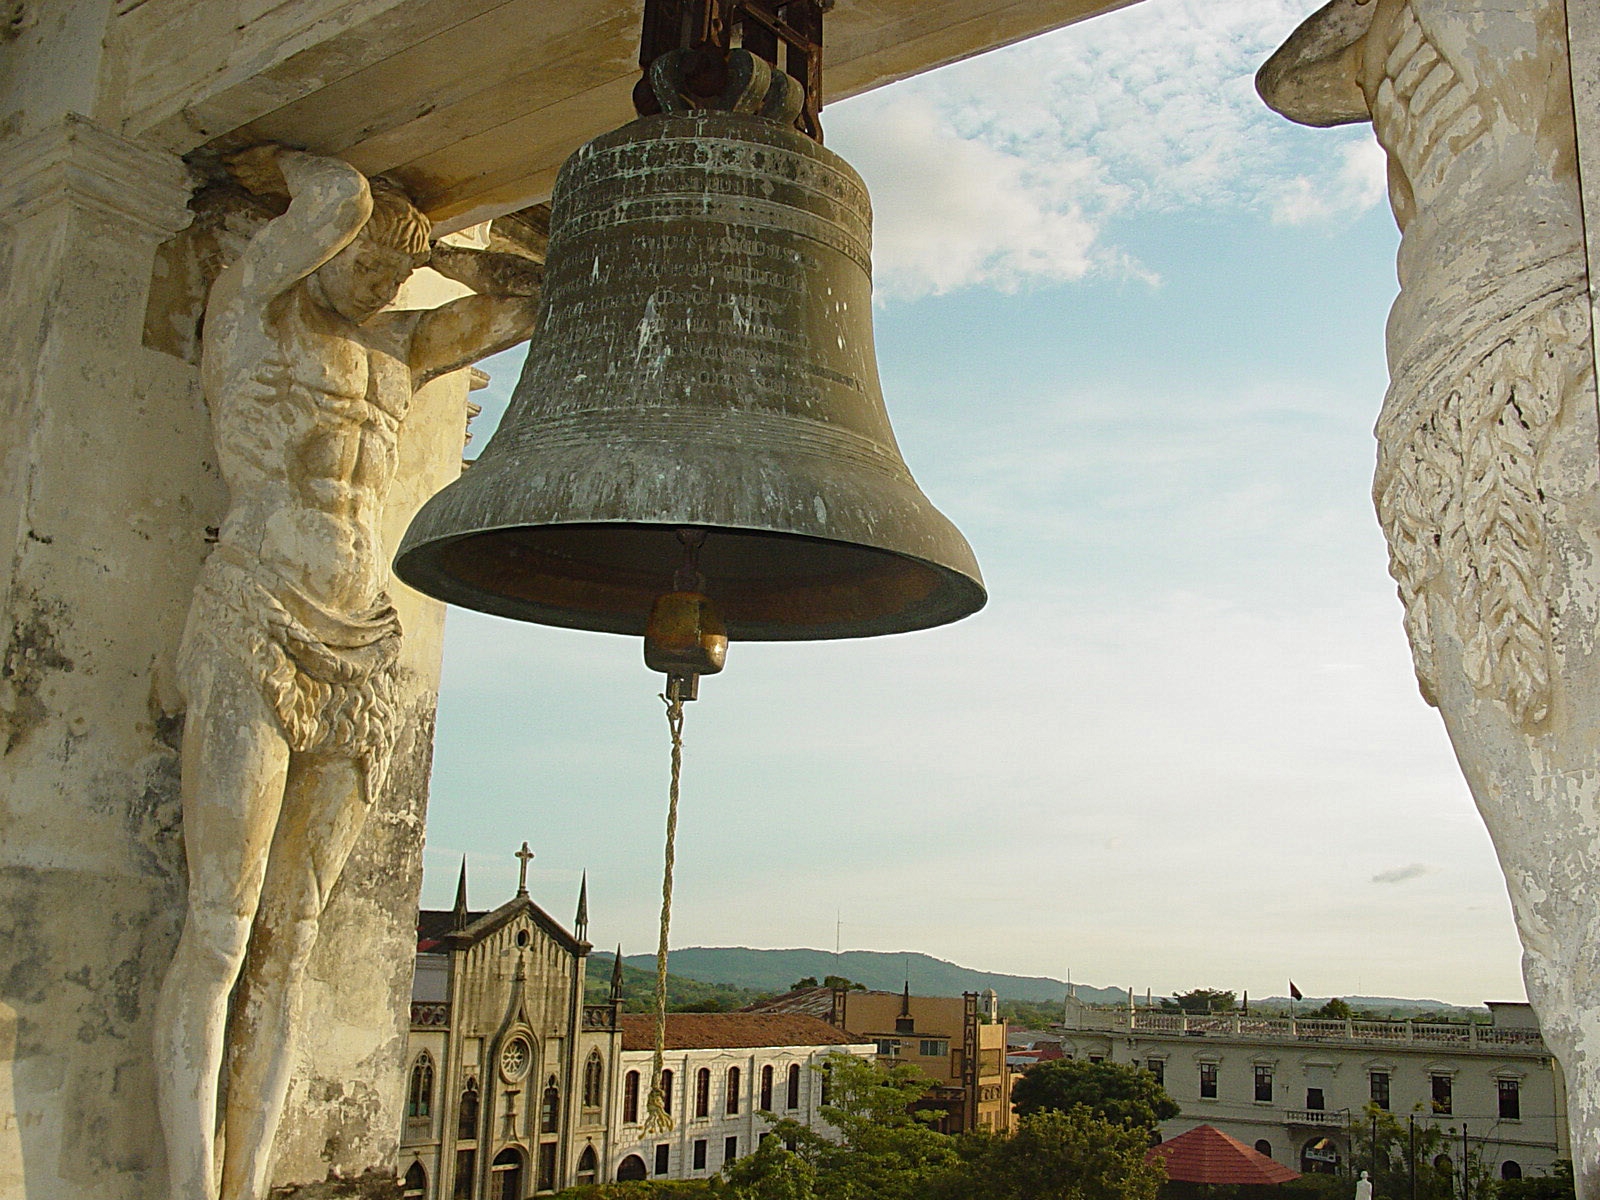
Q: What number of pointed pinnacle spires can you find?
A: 3